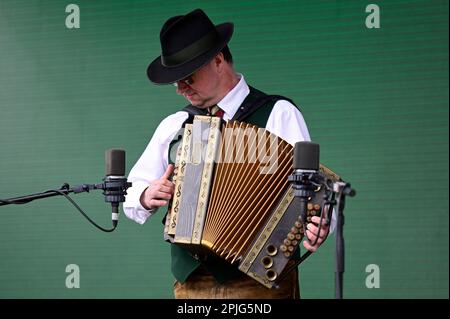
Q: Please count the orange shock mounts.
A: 0